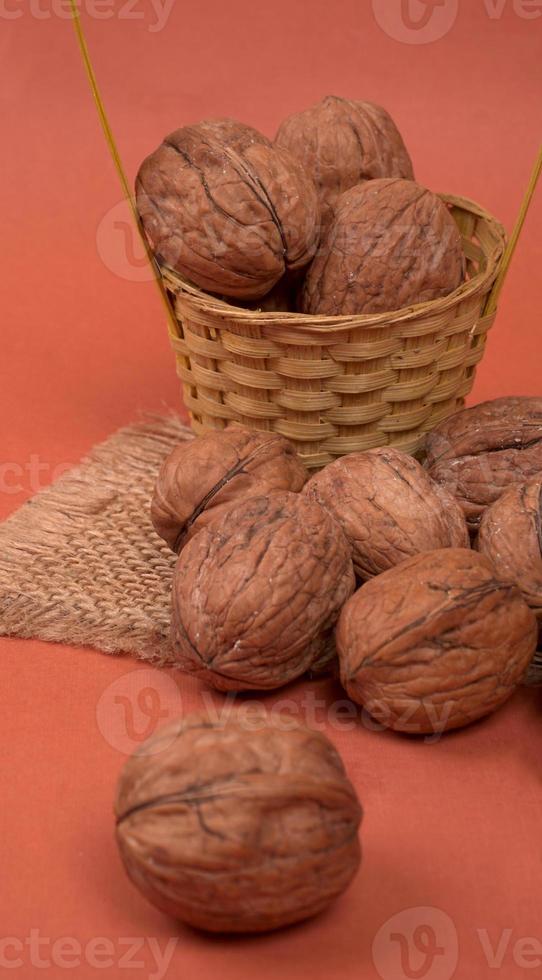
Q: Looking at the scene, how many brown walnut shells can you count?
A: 10